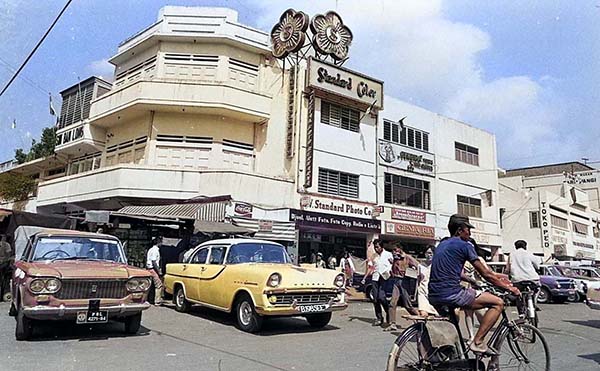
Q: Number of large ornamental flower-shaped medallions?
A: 2